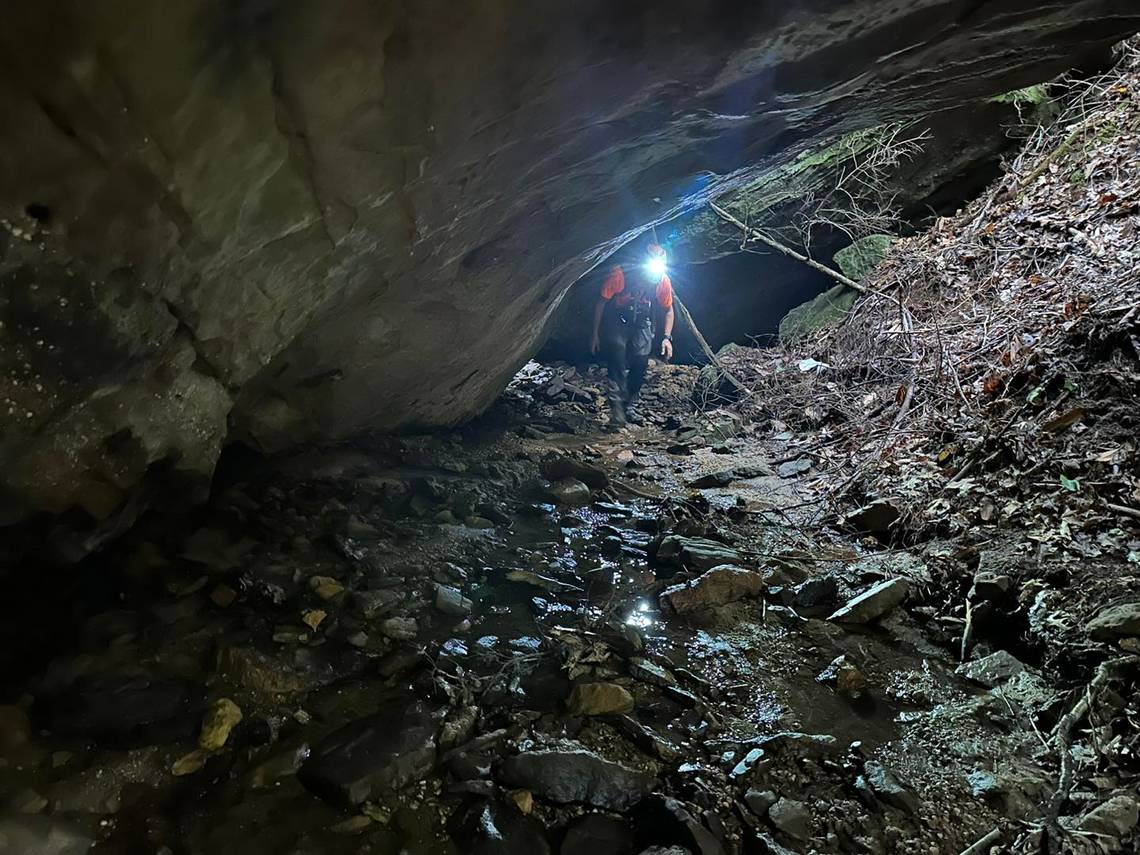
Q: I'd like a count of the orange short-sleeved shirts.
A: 1